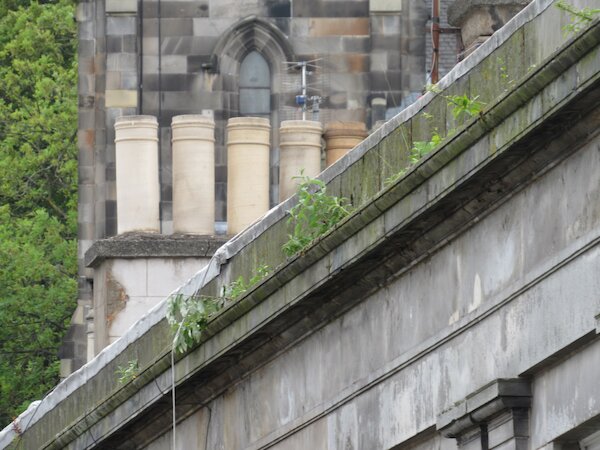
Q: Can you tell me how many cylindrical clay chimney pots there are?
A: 5